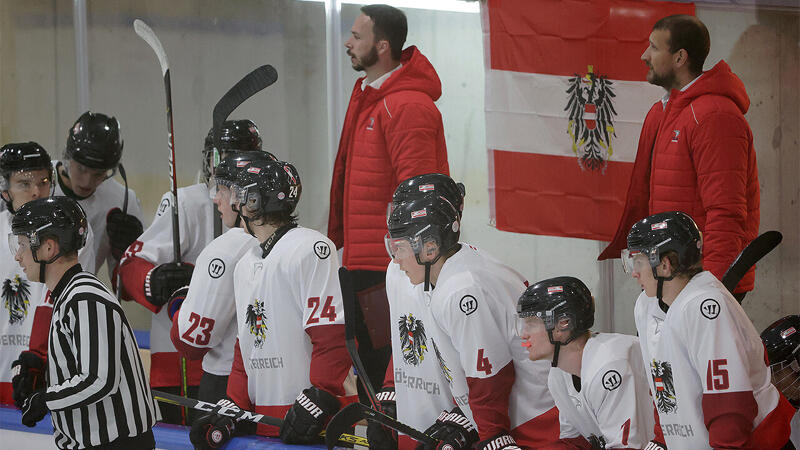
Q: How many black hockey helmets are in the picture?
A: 11